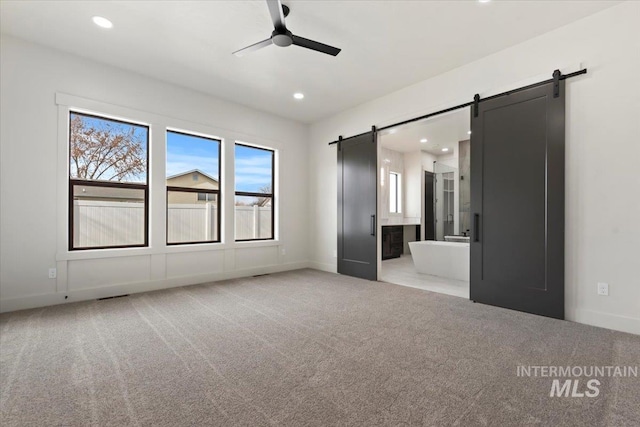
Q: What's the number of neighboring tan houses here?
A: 1